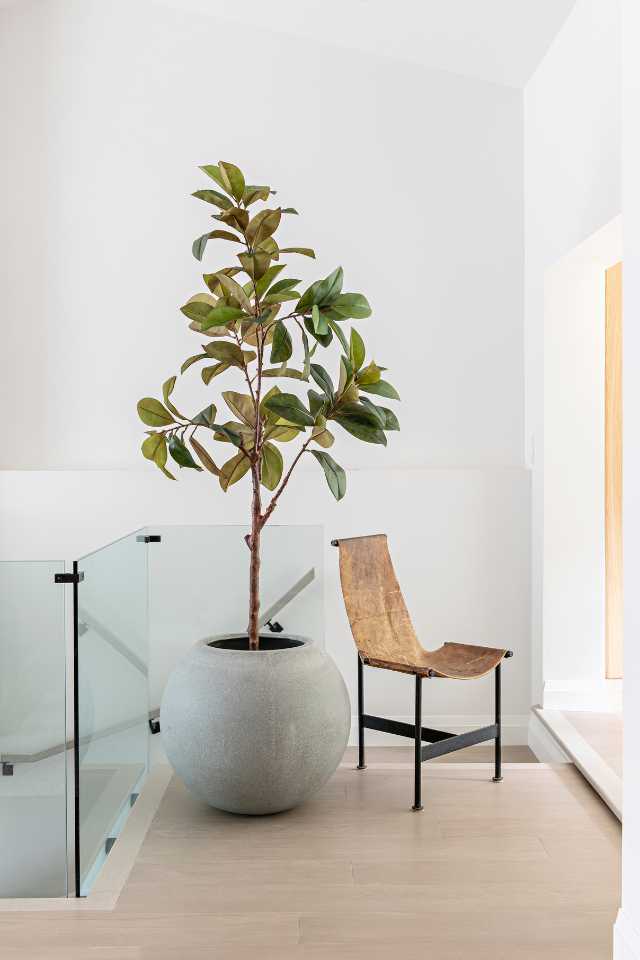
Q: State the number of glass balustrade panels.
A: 3